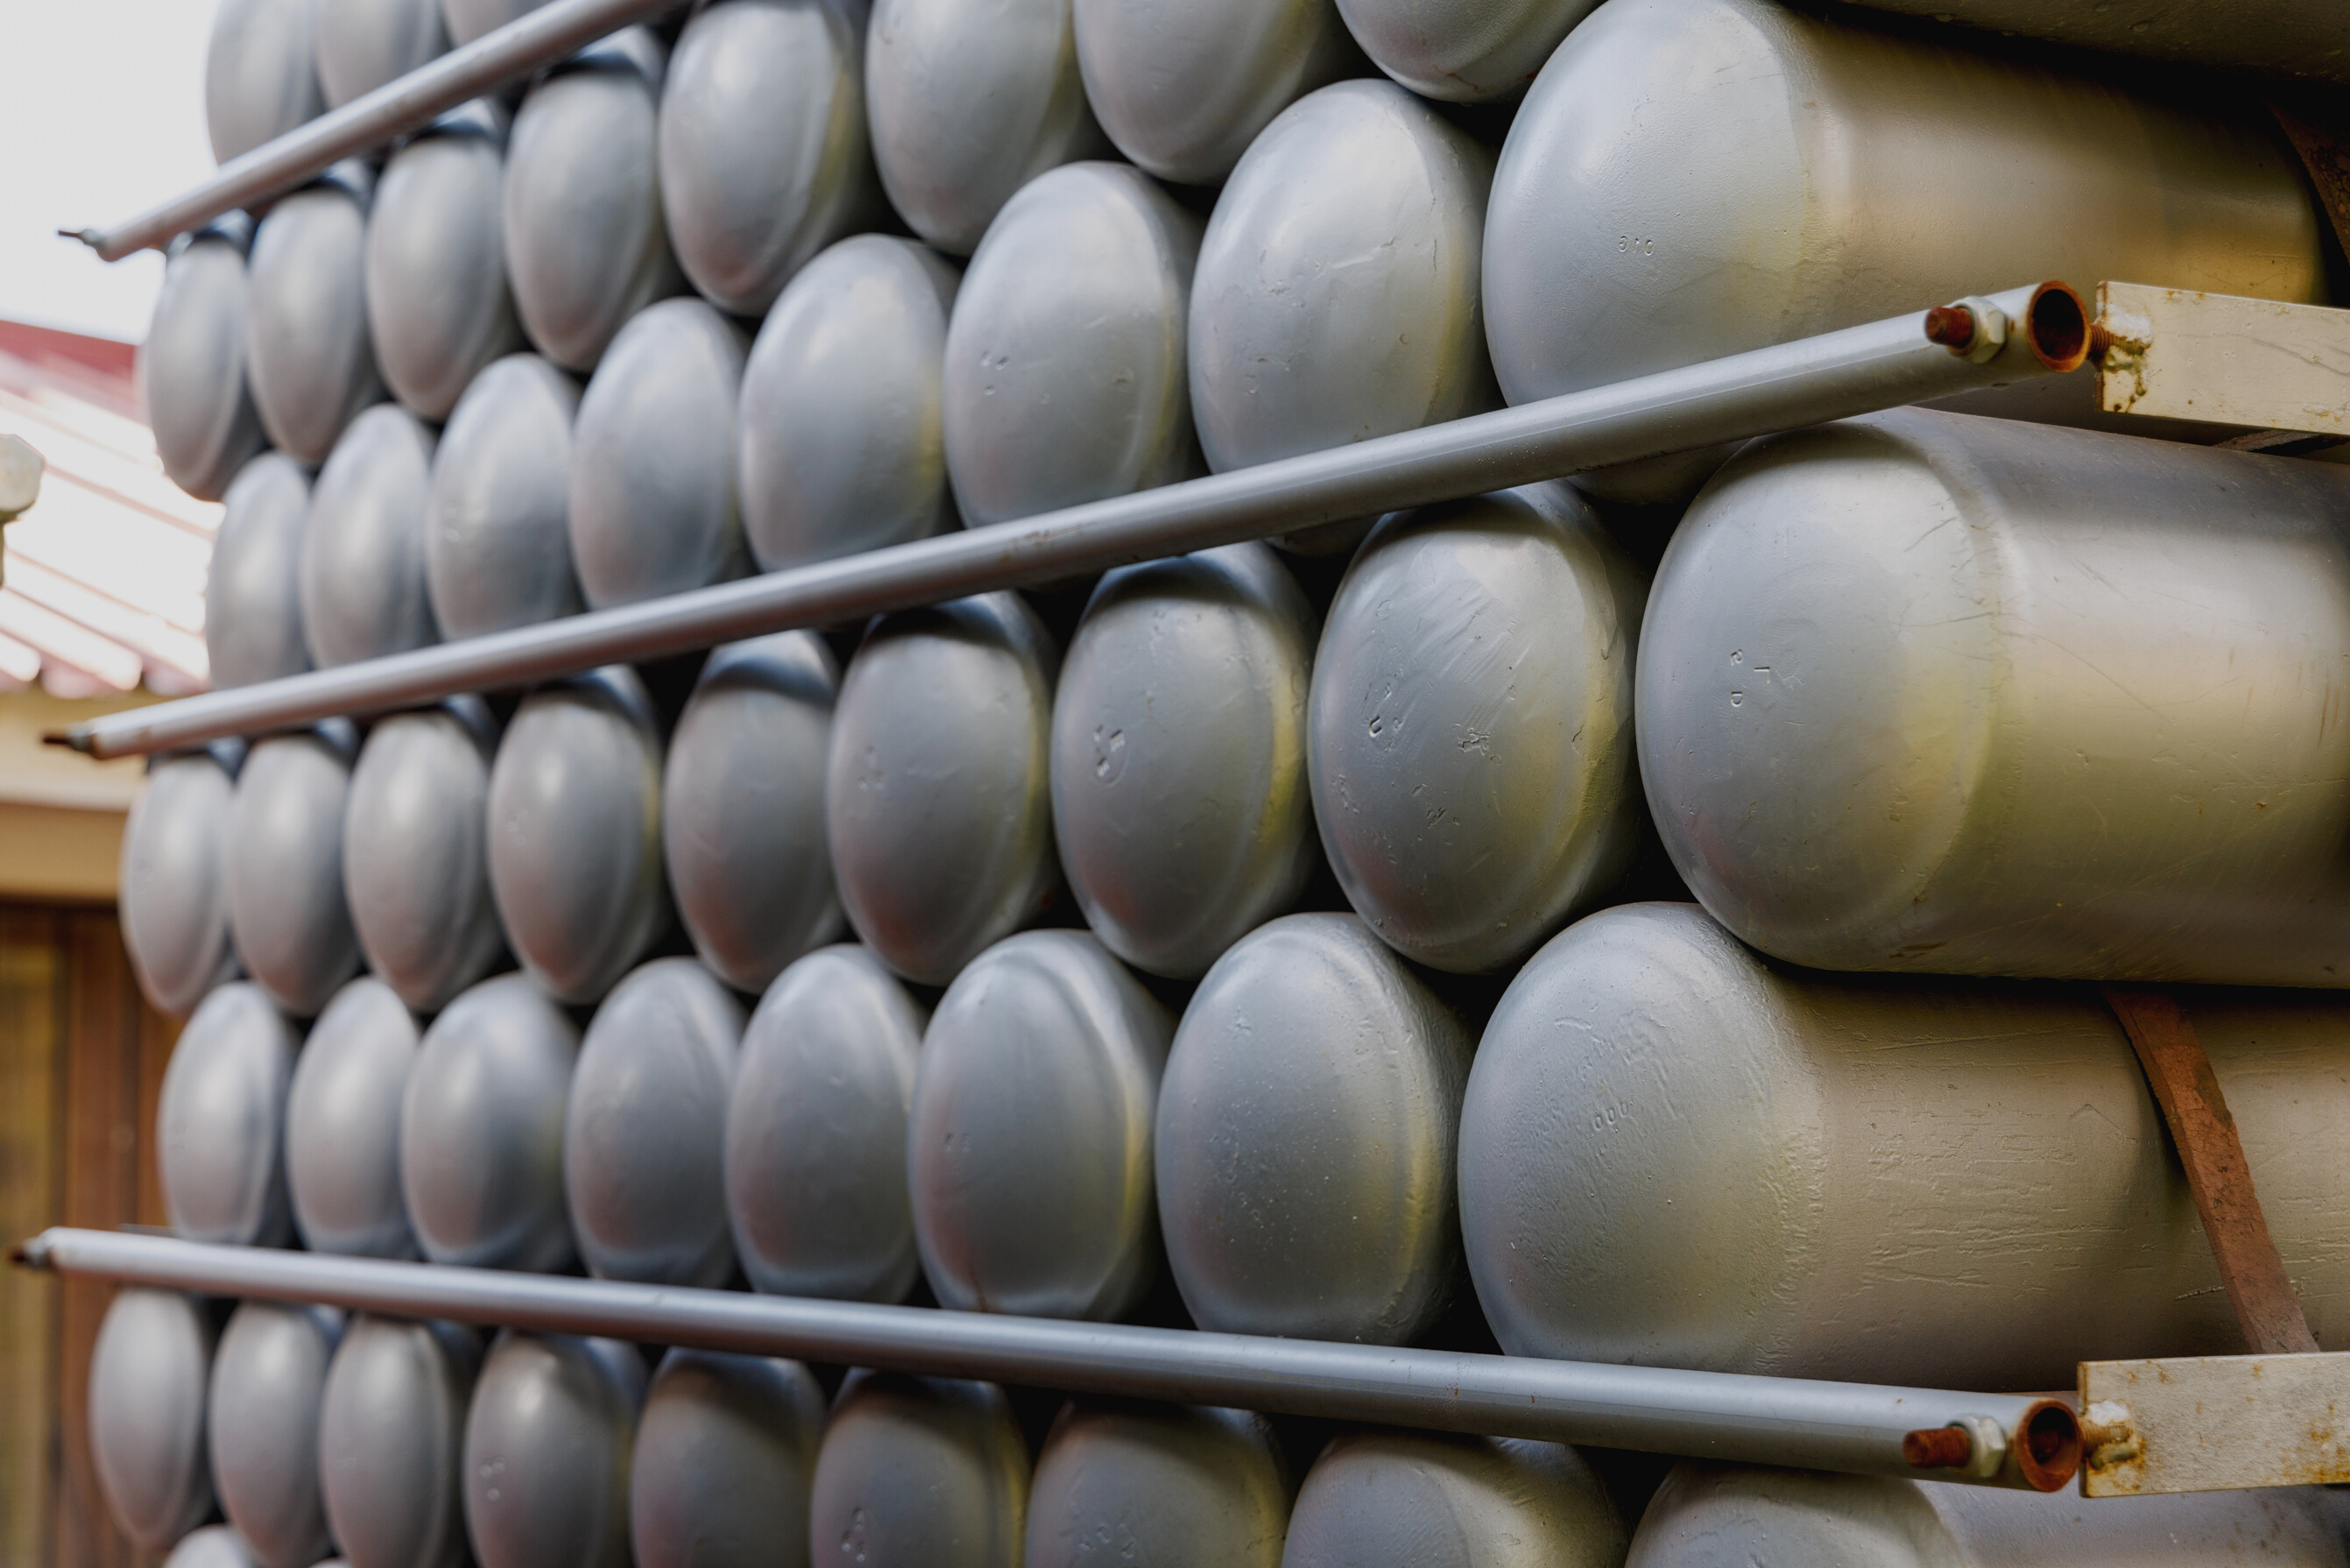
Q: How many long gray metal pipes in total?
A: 3